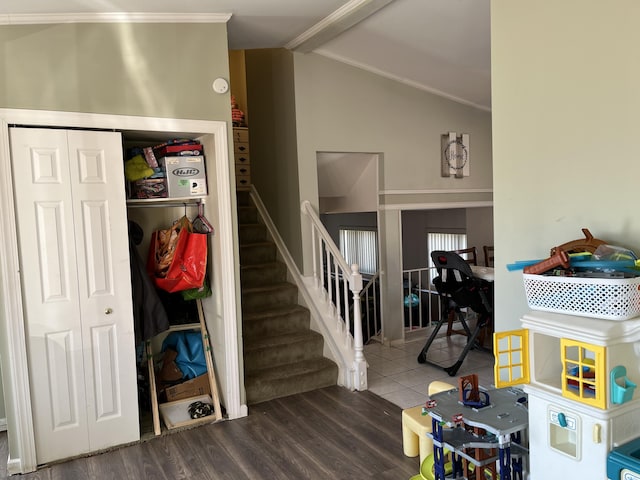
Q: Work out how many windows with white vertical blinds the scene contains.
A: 2